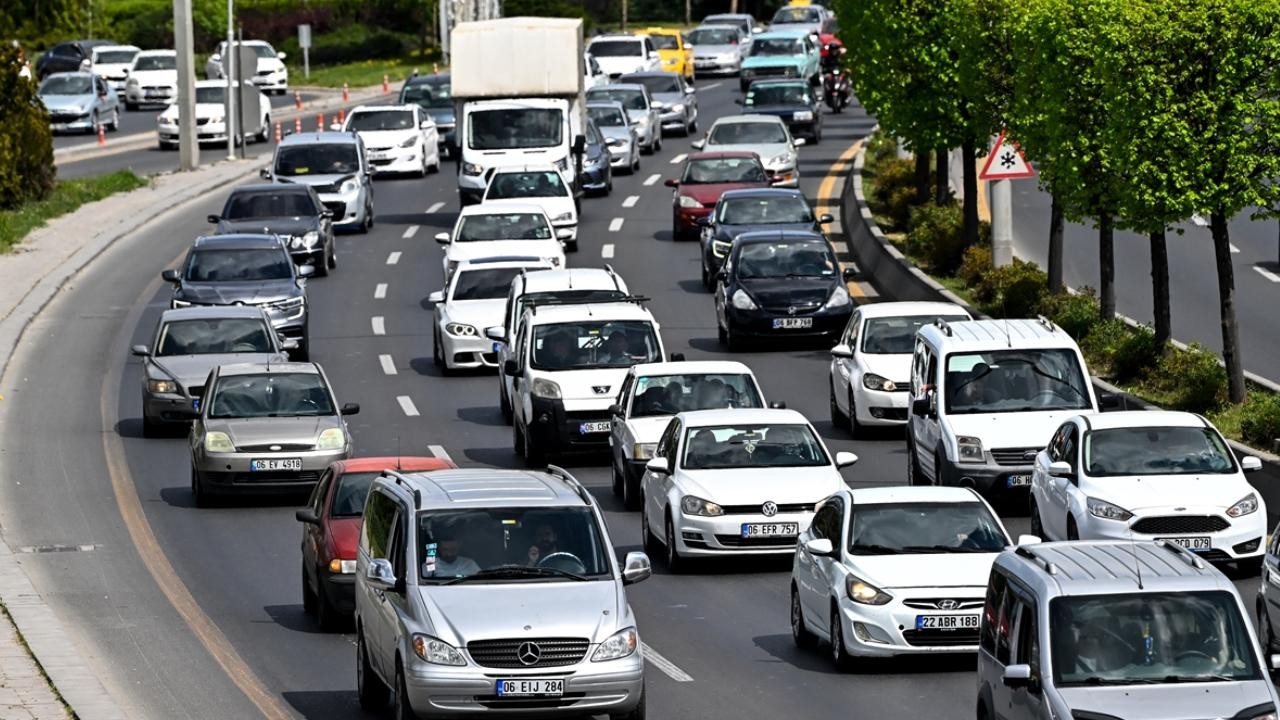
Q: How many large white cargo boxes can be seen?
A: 1